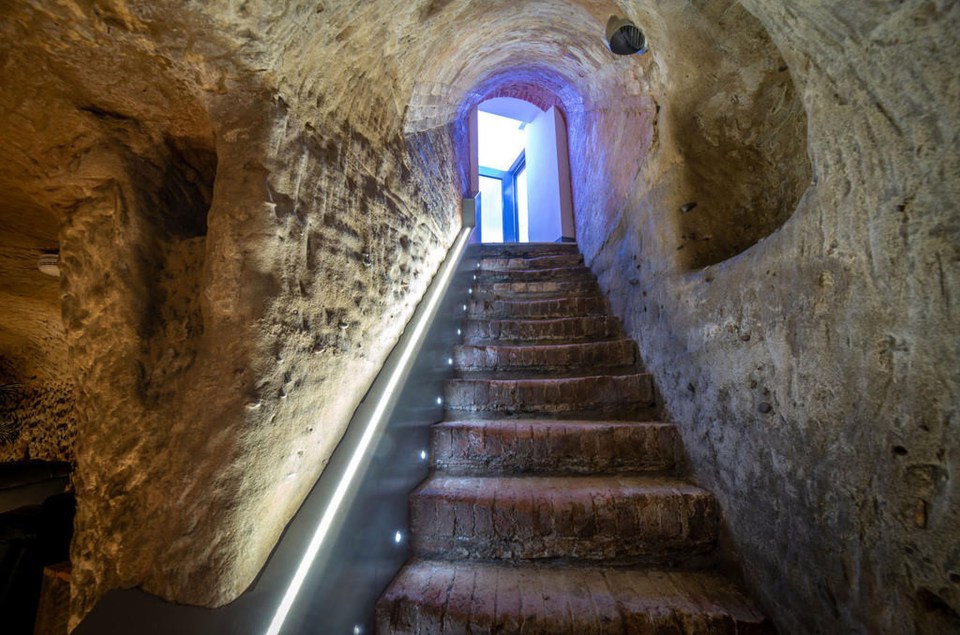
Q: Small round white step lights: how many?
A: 10